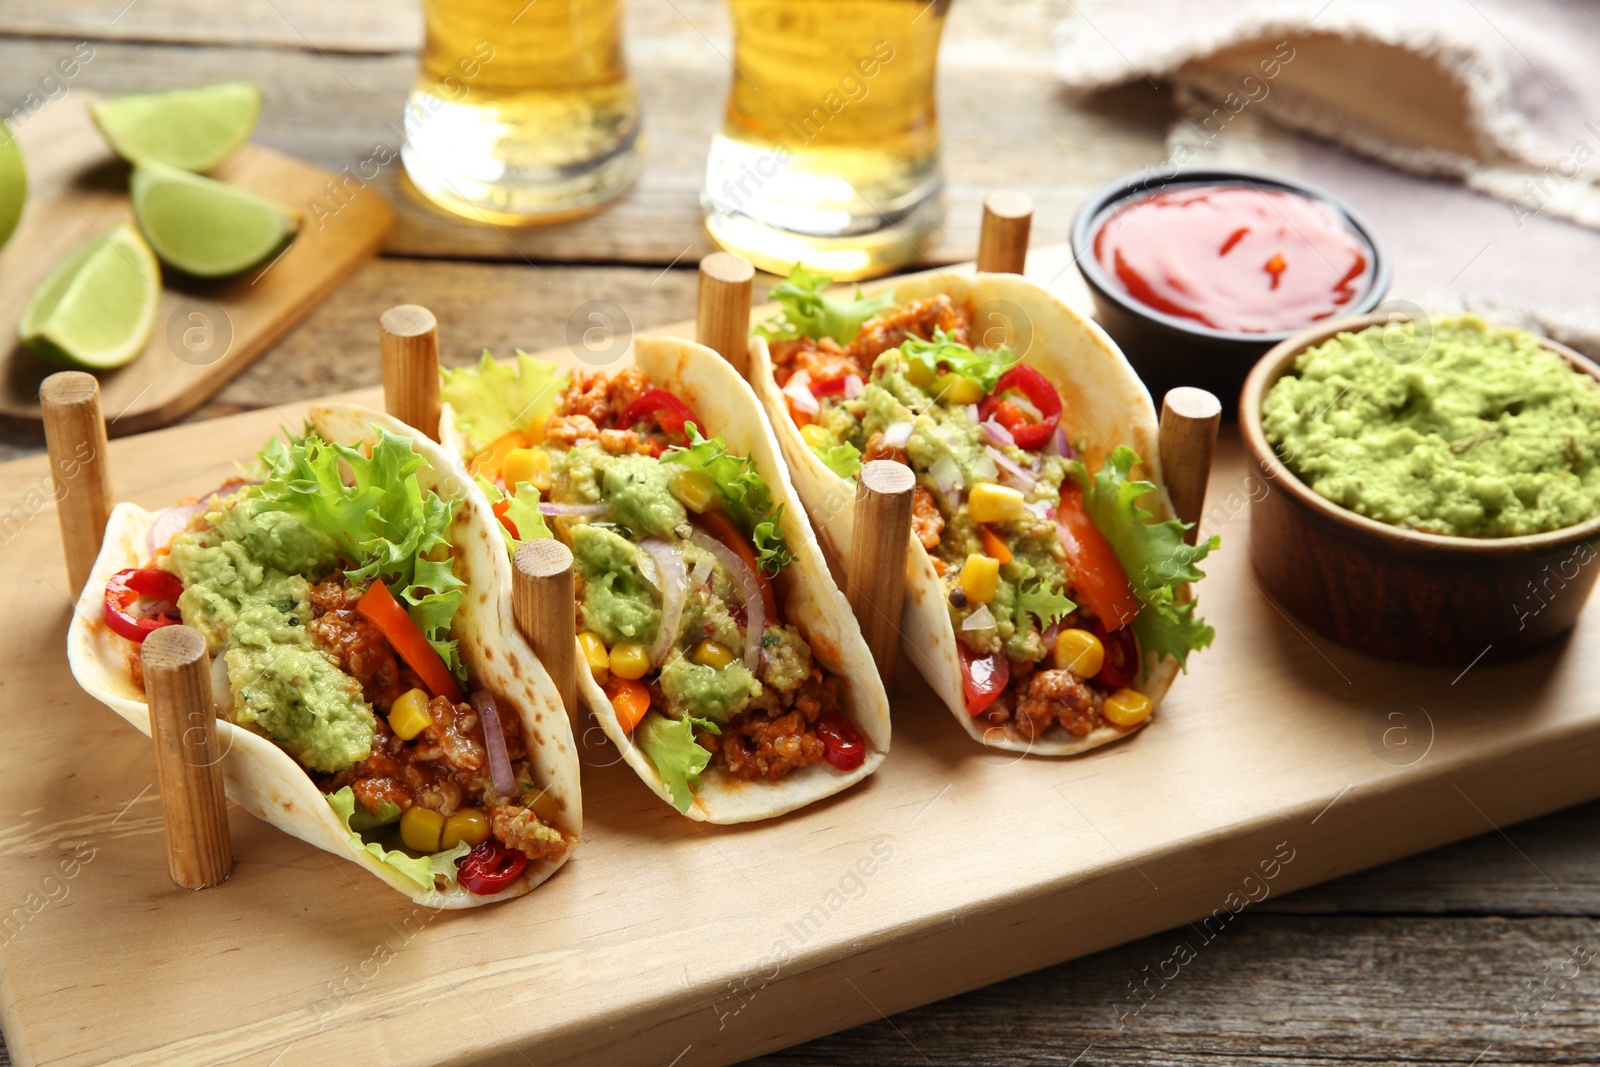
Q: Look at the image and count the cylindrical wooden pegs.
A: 8